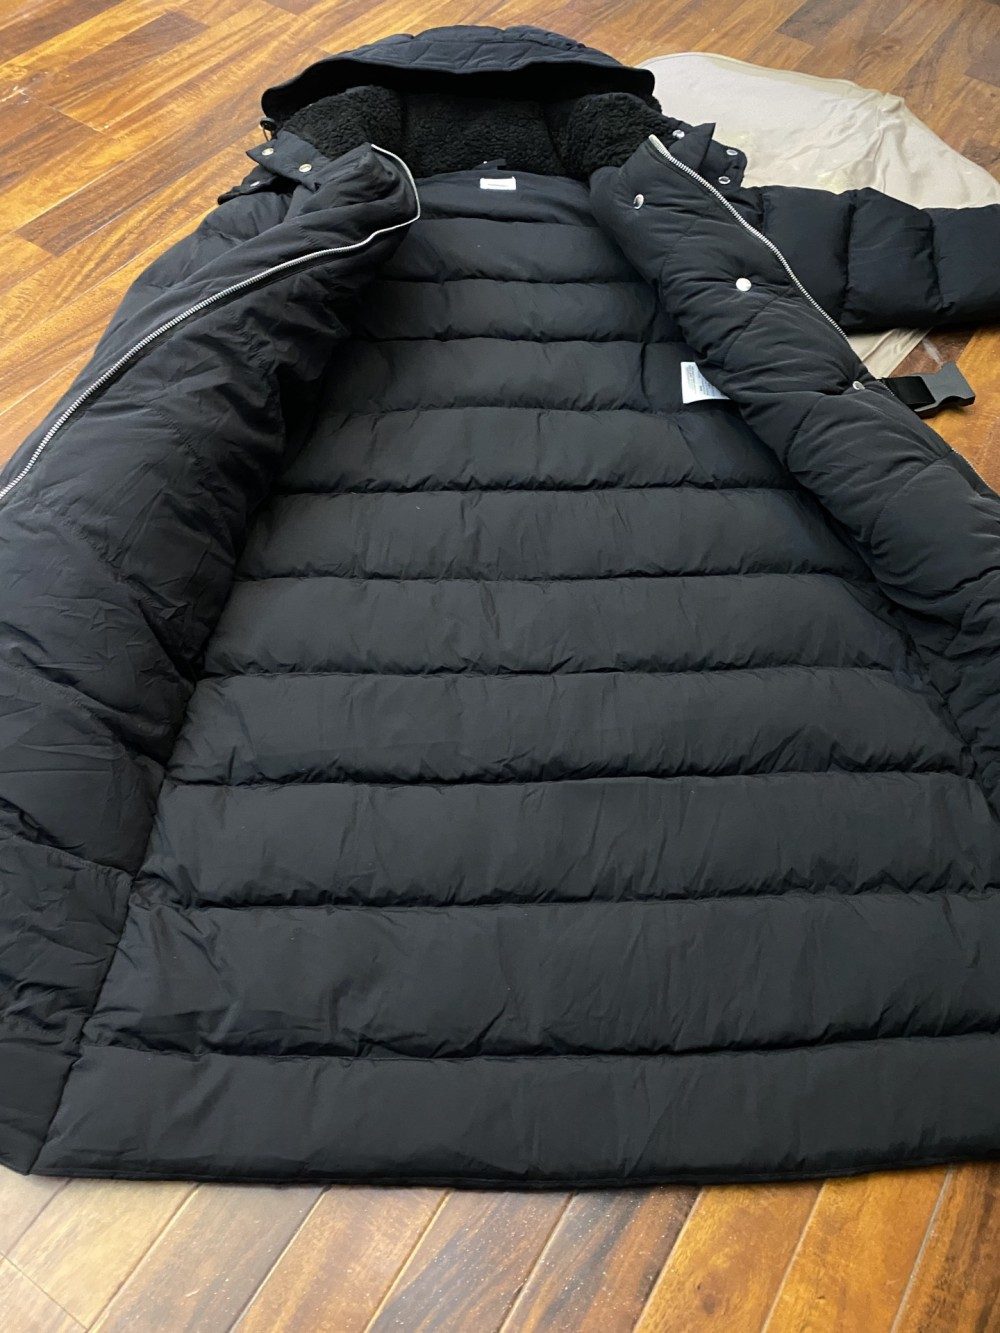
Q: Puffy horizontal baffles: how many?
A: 10